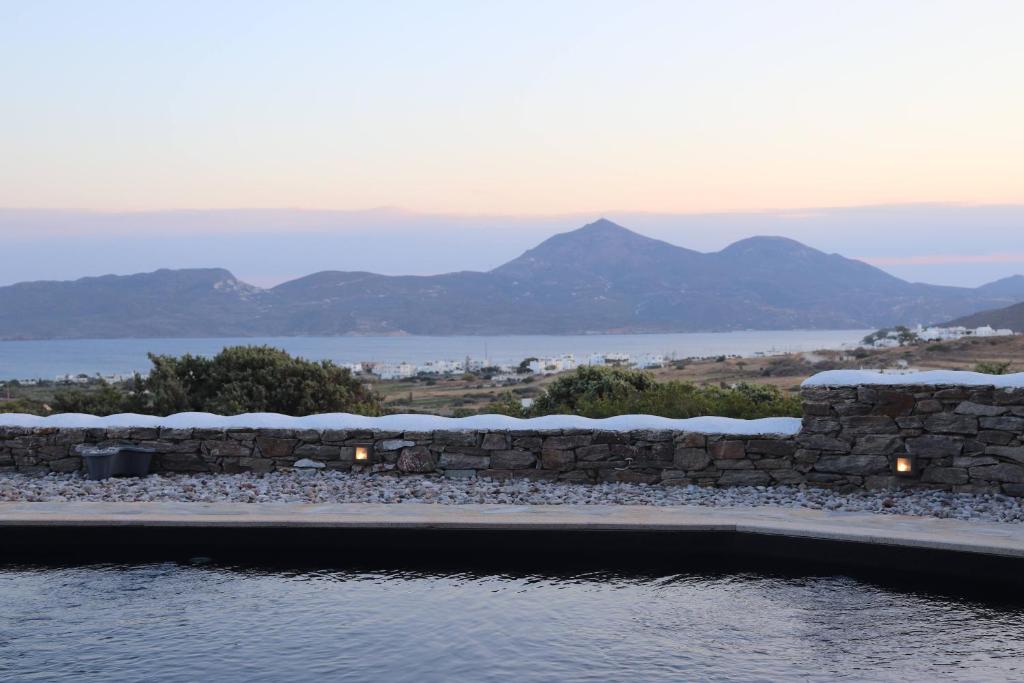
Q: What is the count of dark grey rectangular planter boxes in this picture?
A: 1